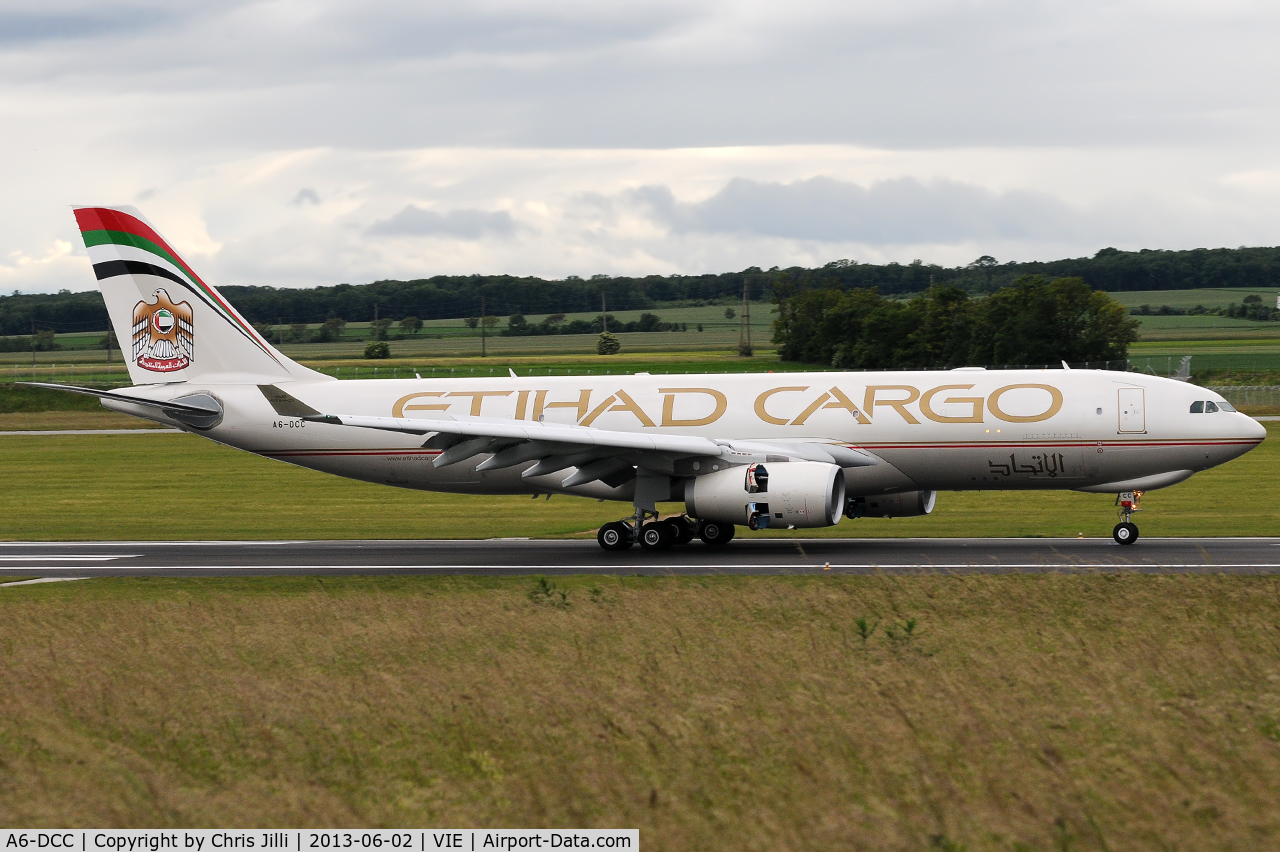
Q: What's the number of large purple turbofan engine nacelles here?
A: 0